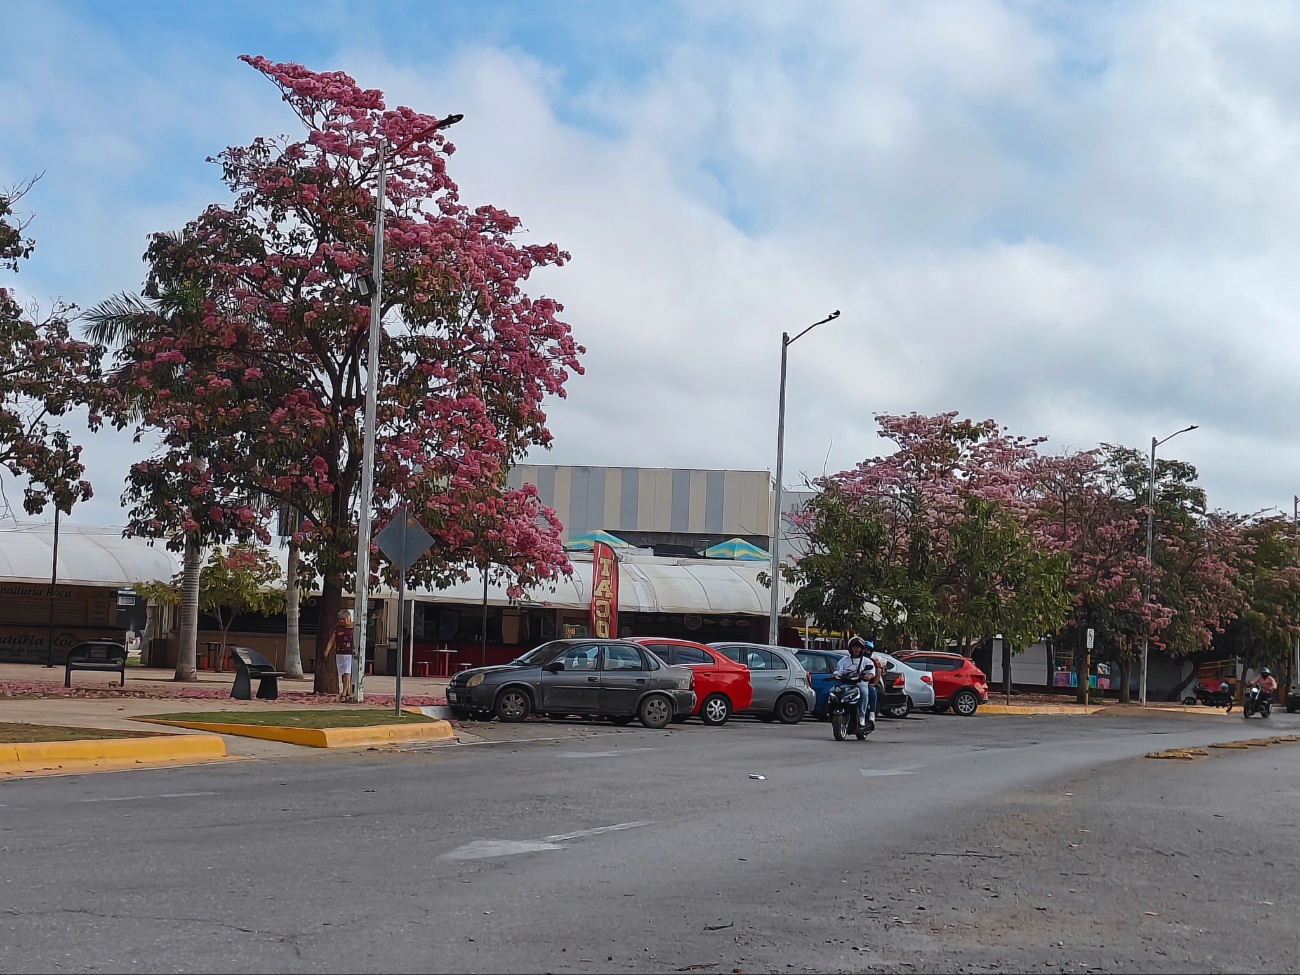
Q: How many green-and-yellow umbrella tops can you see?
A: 2